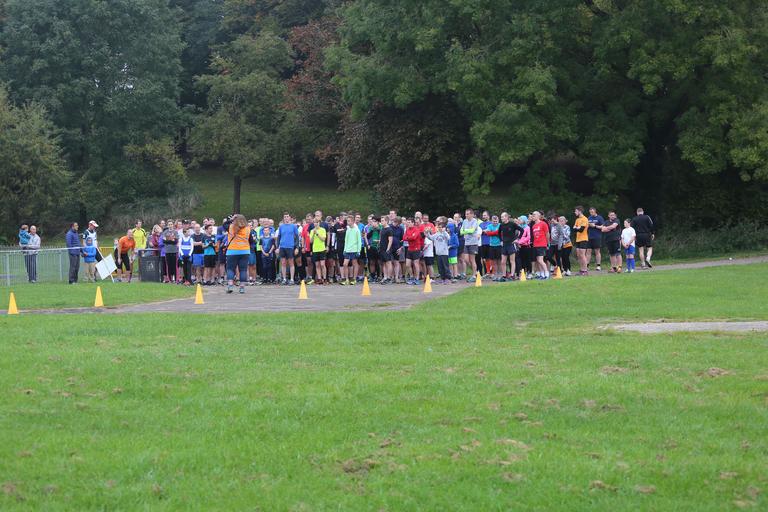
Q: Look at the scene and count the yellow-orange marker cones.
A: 9